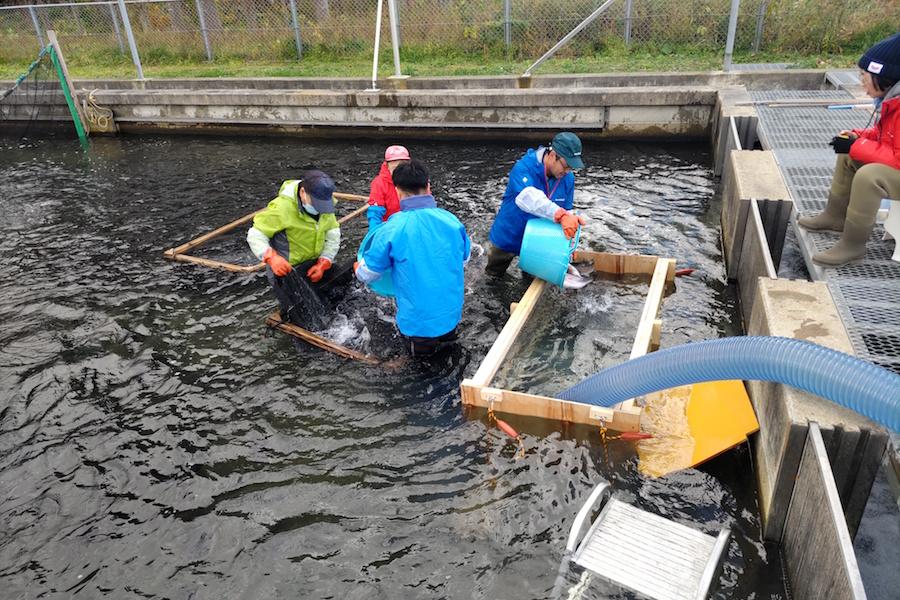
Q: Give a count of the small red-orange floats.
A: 3